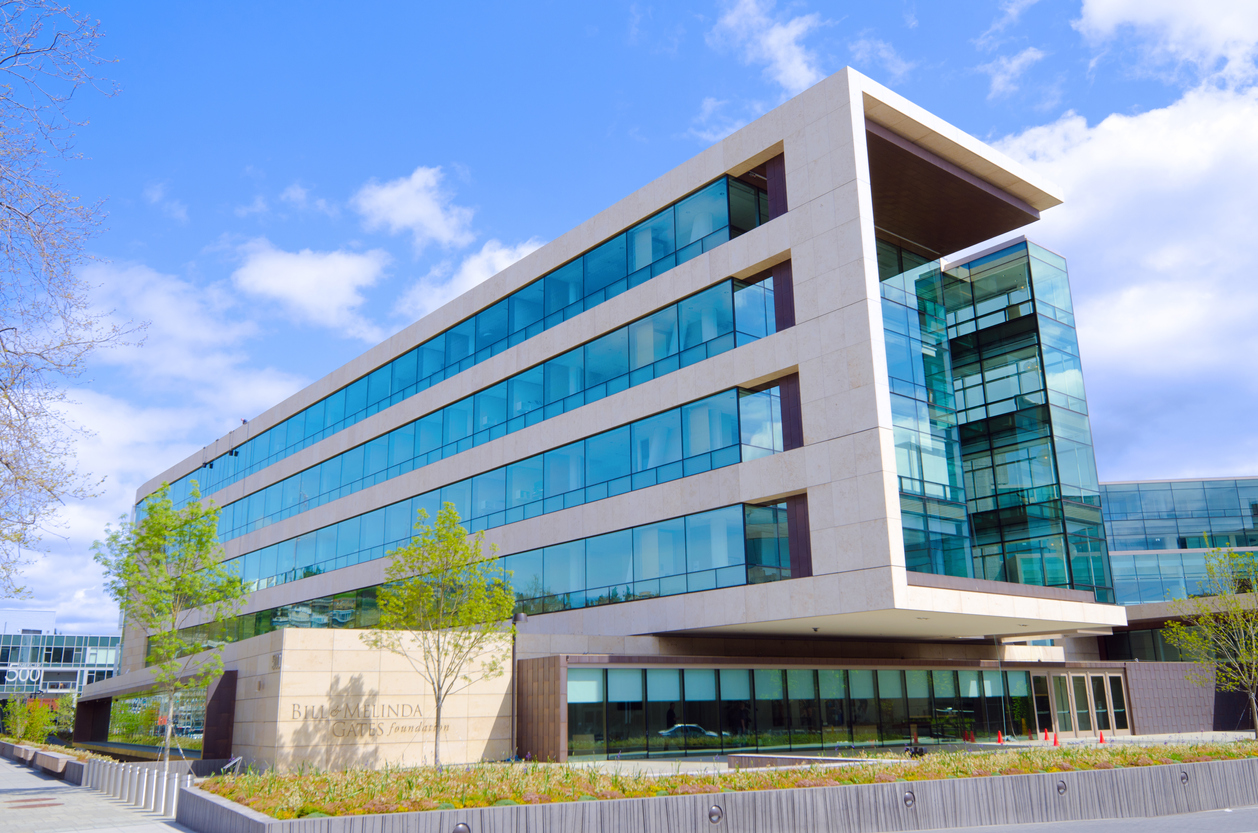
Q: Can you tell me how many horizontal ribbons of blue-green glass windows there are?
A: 4